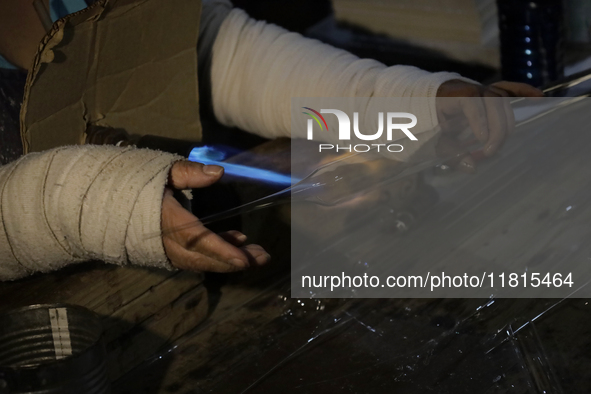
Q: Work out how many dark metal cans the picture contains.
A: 1